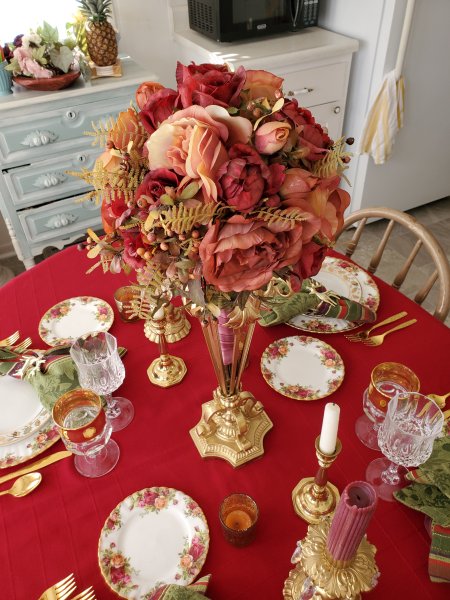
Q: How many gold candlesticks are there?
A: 4